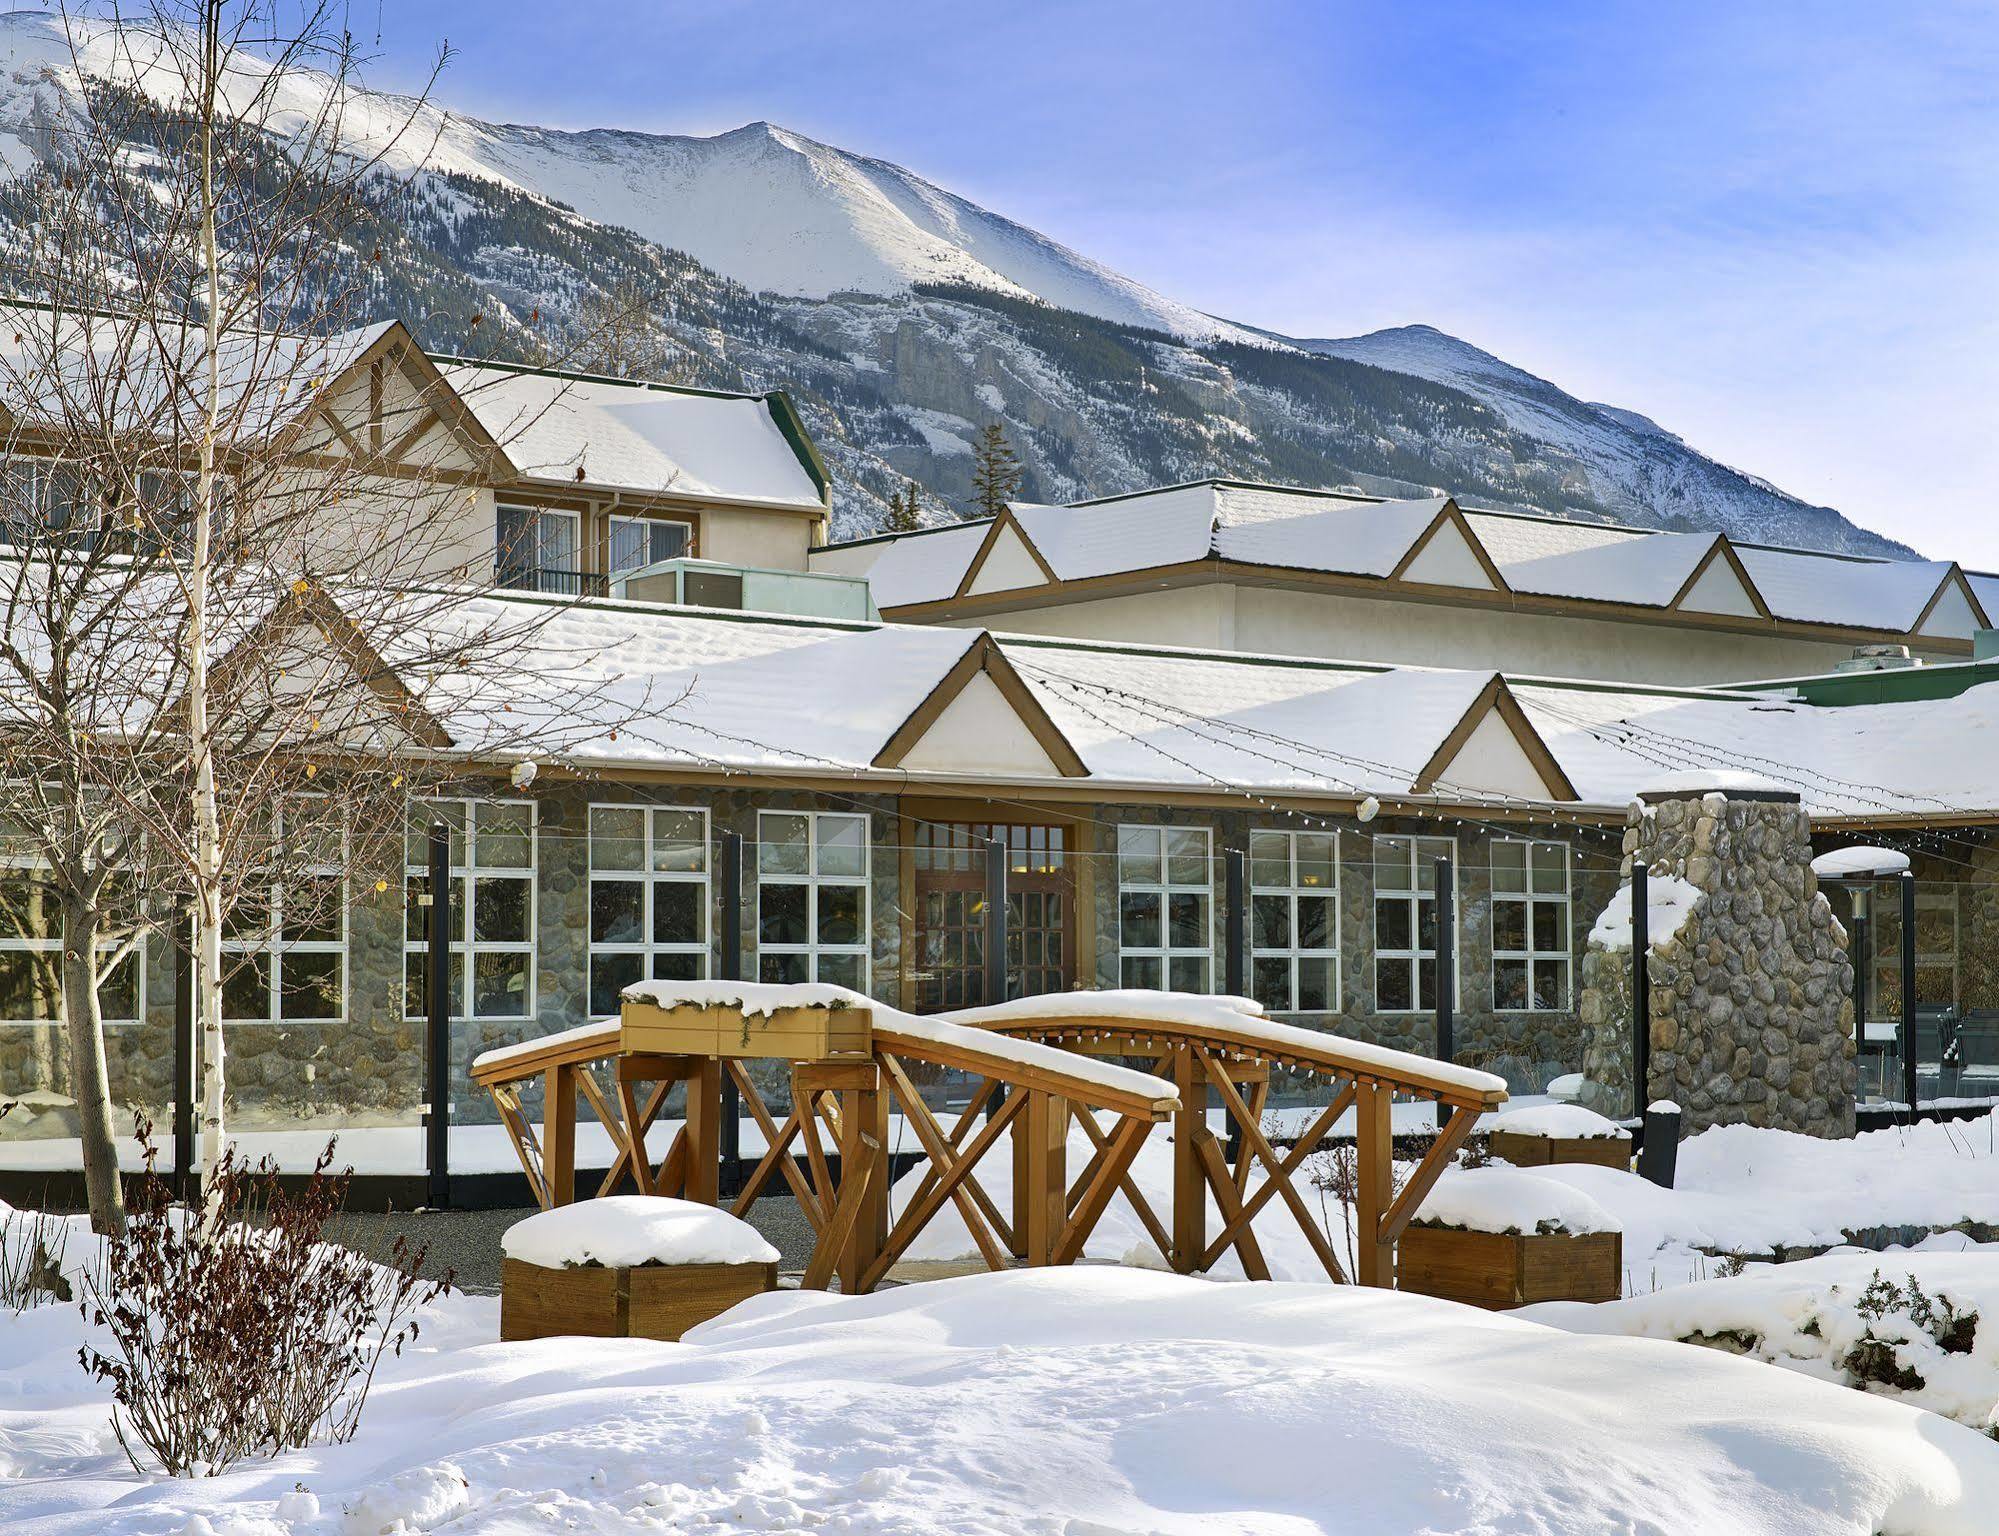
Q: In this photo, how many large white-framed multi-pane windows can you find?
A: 9